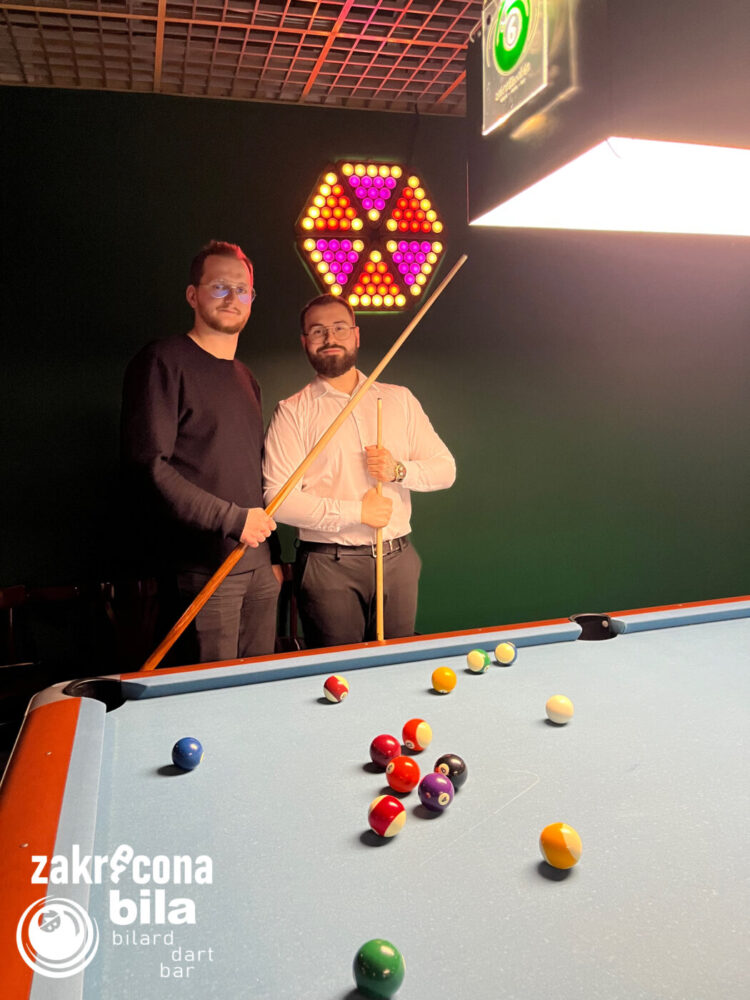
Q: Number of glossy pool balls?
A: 14